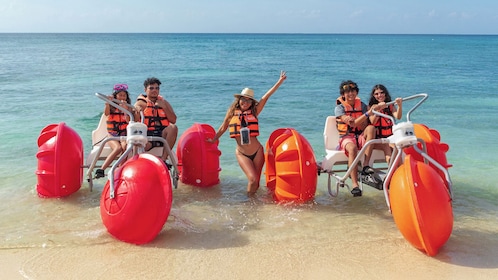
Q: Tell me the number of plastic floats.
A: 6